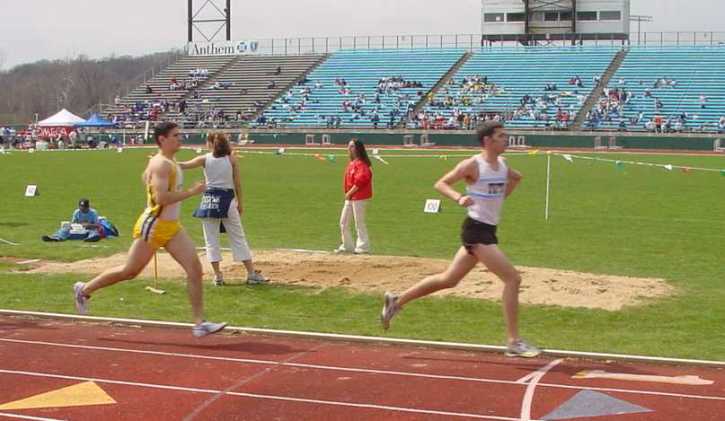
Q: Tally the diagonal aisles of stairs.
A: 4